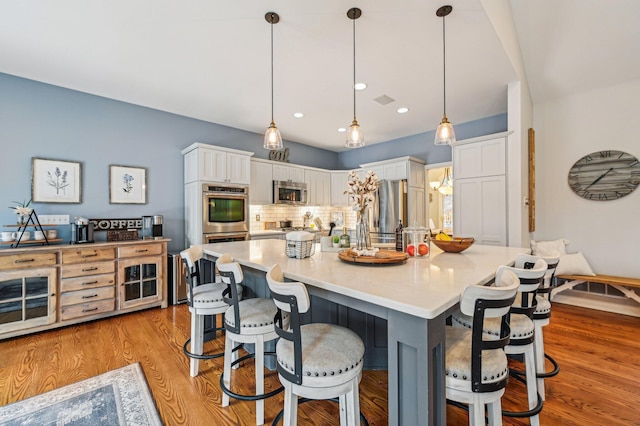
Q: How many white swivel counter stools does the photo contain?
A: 6